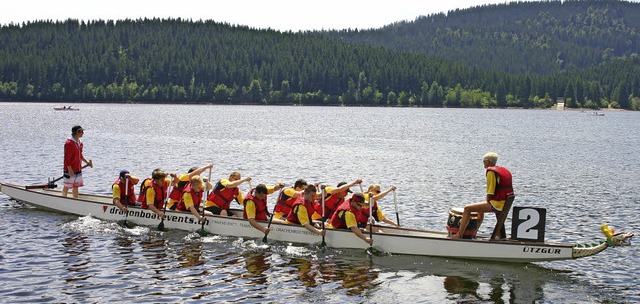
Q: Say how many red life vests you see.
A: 13